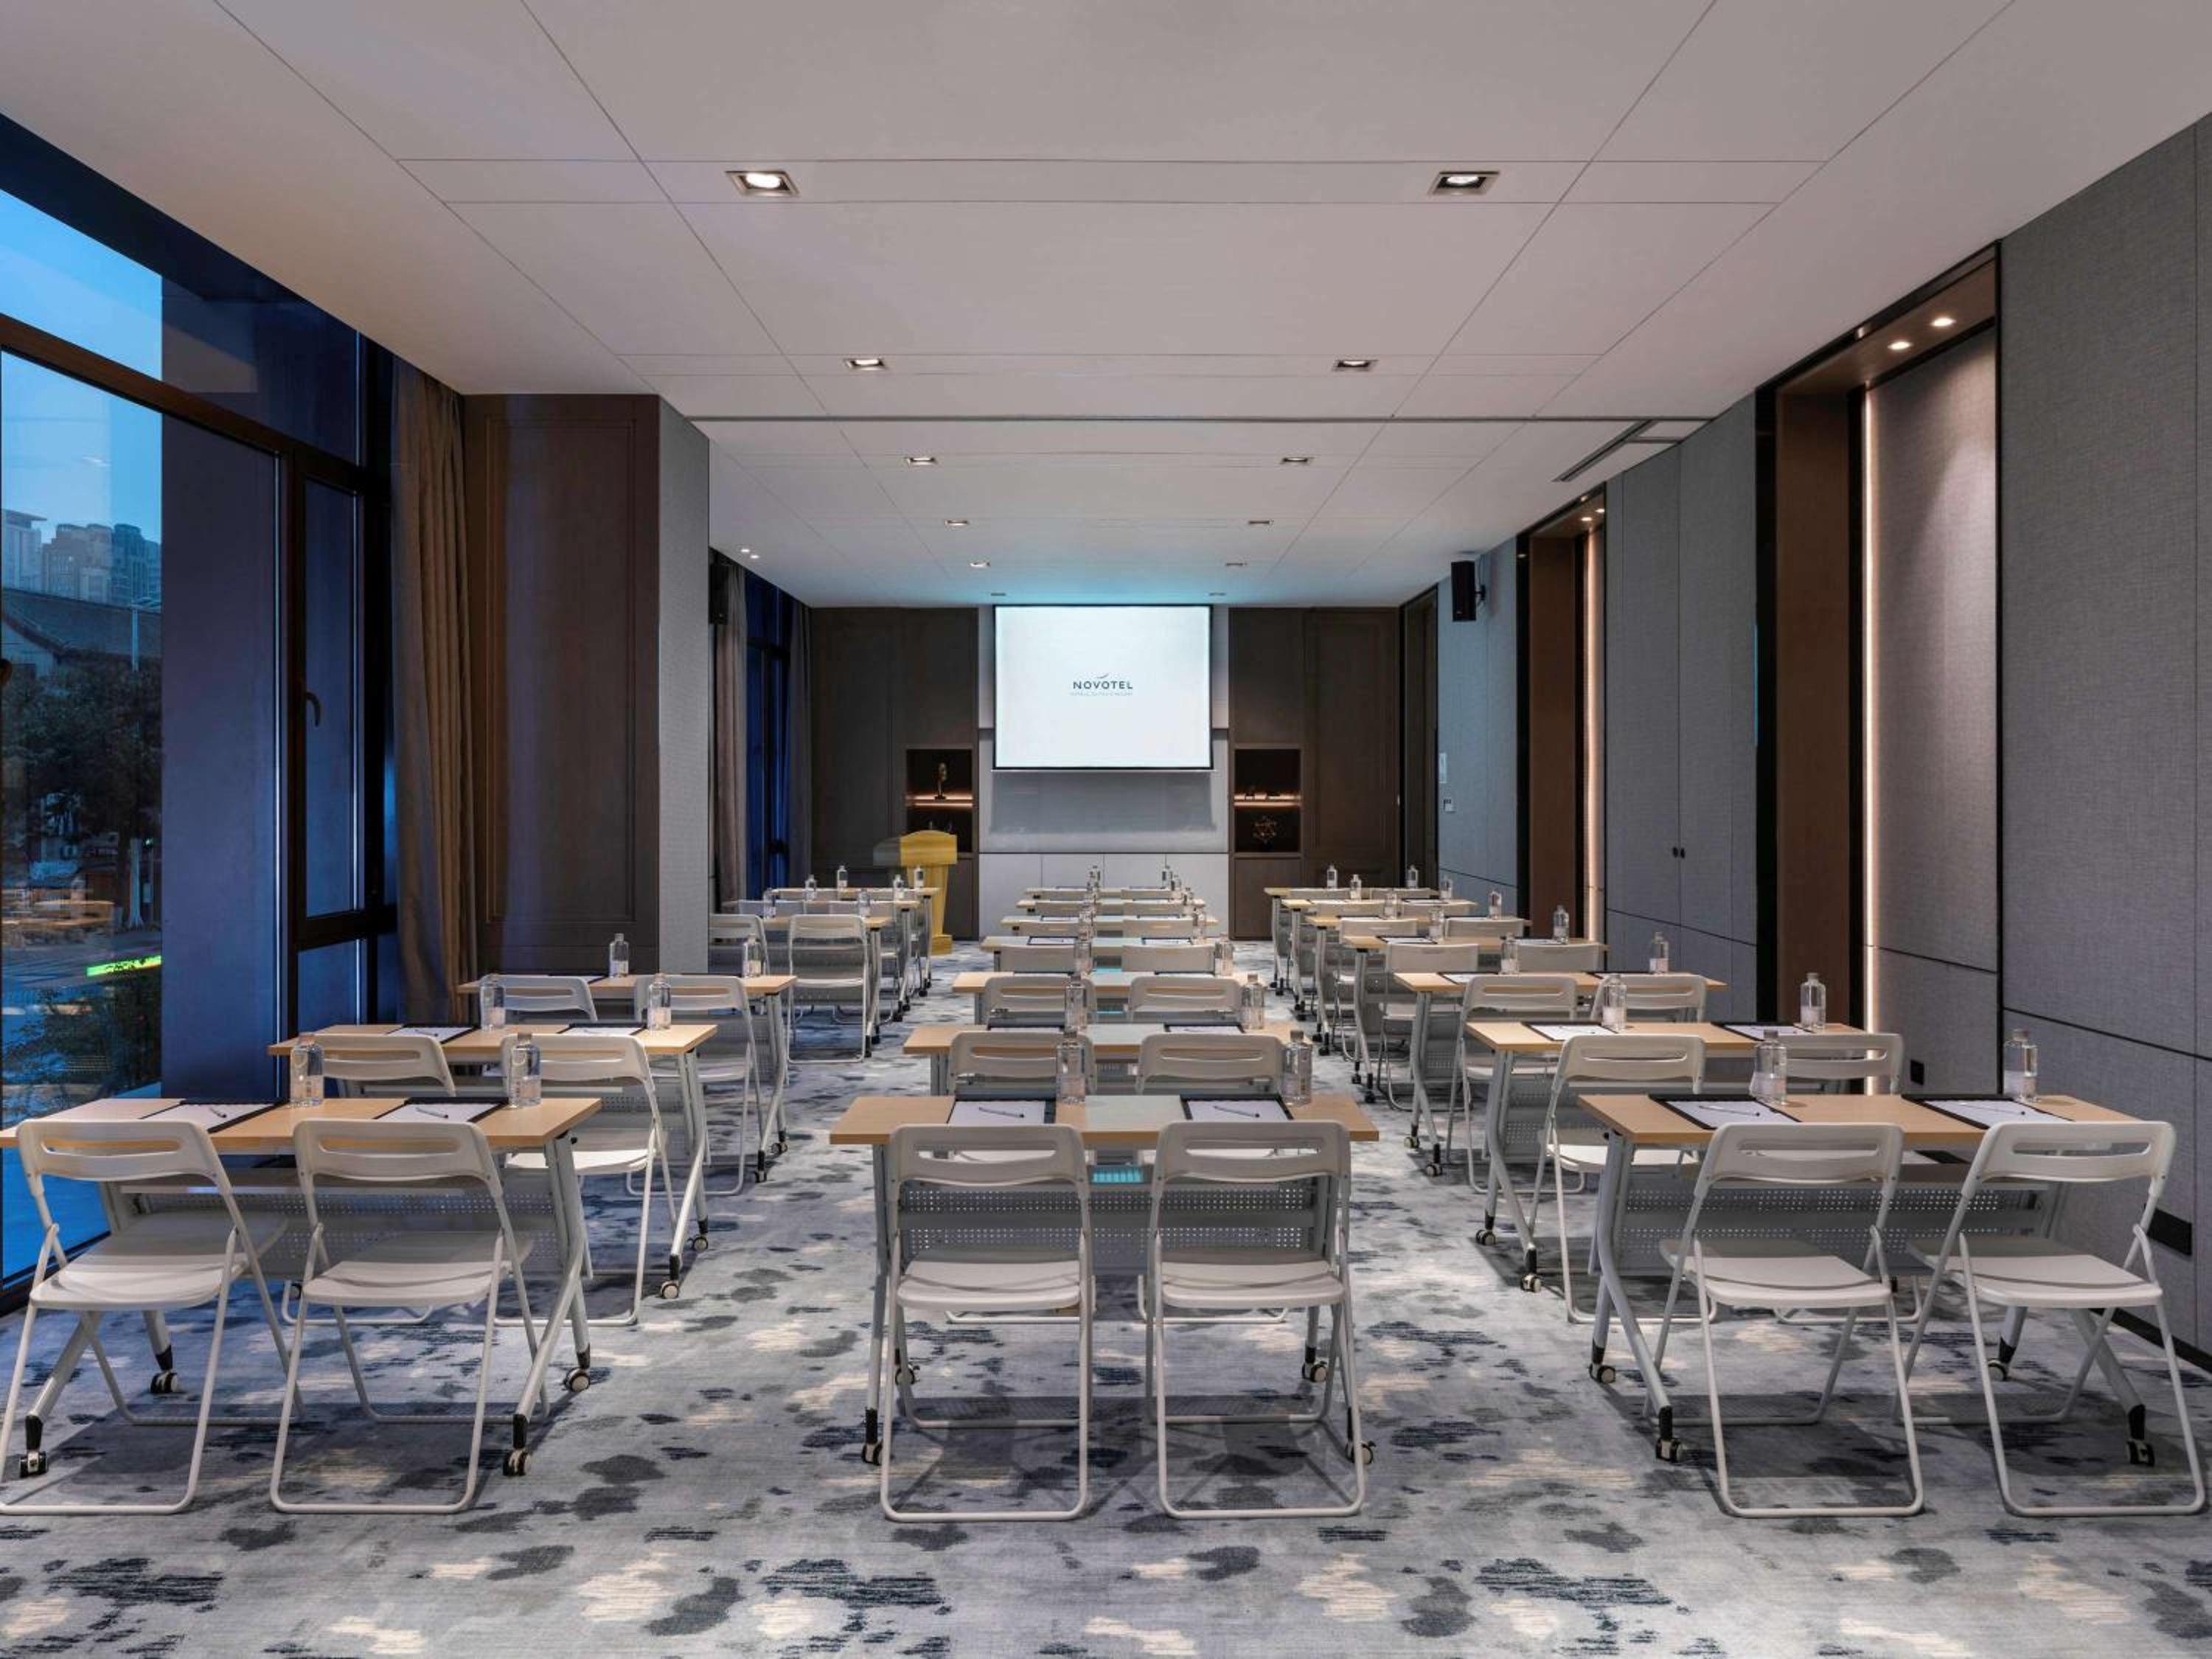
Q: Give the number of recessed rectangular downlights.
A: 12